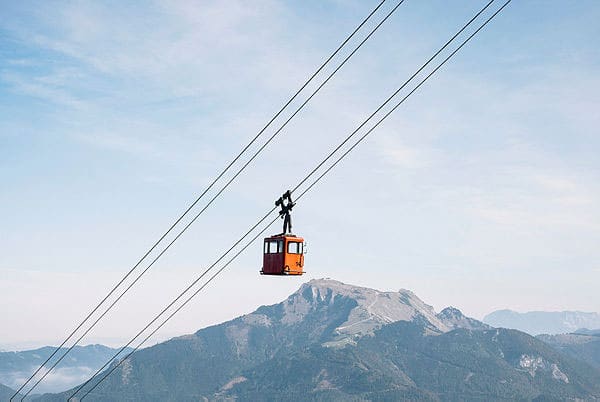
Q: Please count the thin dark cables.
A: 4